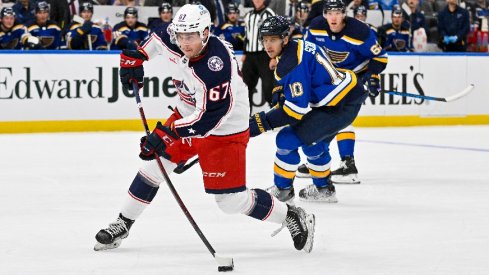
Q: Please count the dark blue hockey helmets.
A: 11